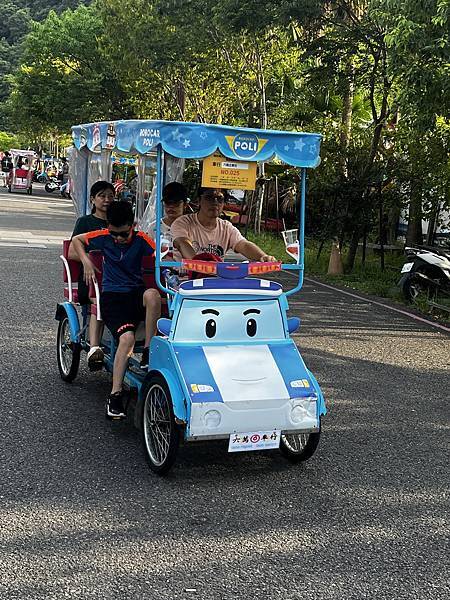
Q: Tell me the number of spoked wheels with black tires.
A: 3